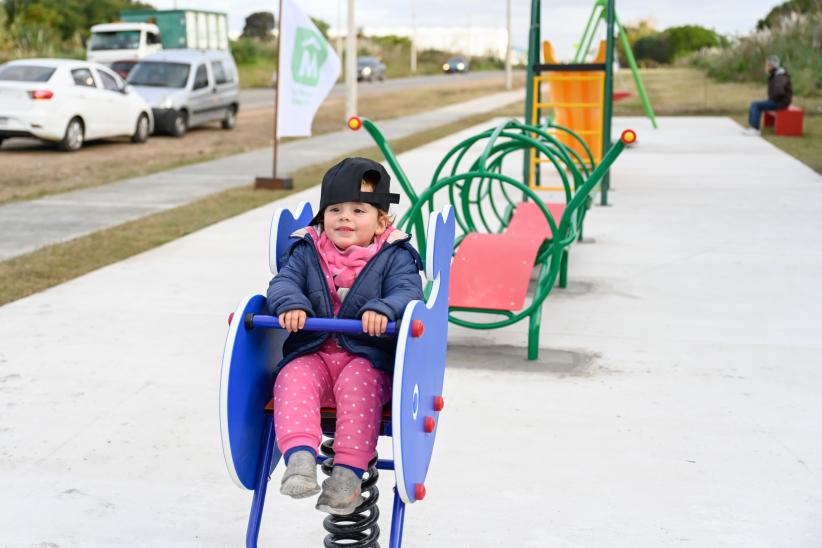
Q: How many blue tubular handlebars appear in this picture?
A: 1